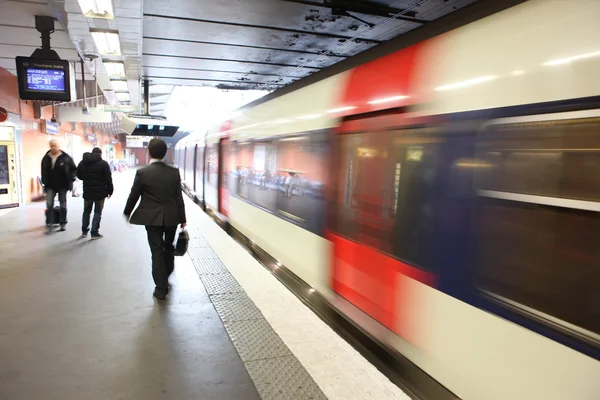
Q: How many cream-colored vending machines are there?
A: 1